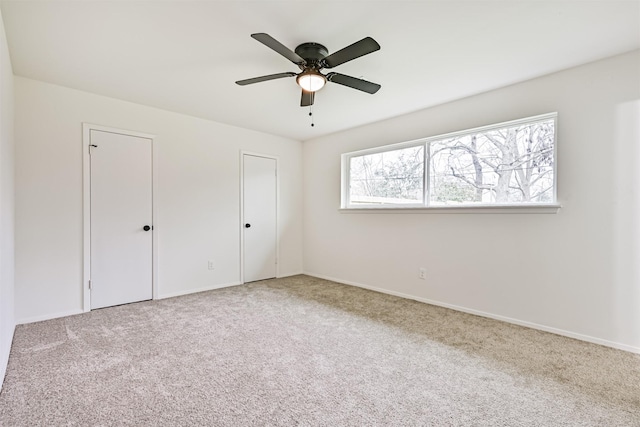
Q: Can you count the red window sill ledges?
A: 0